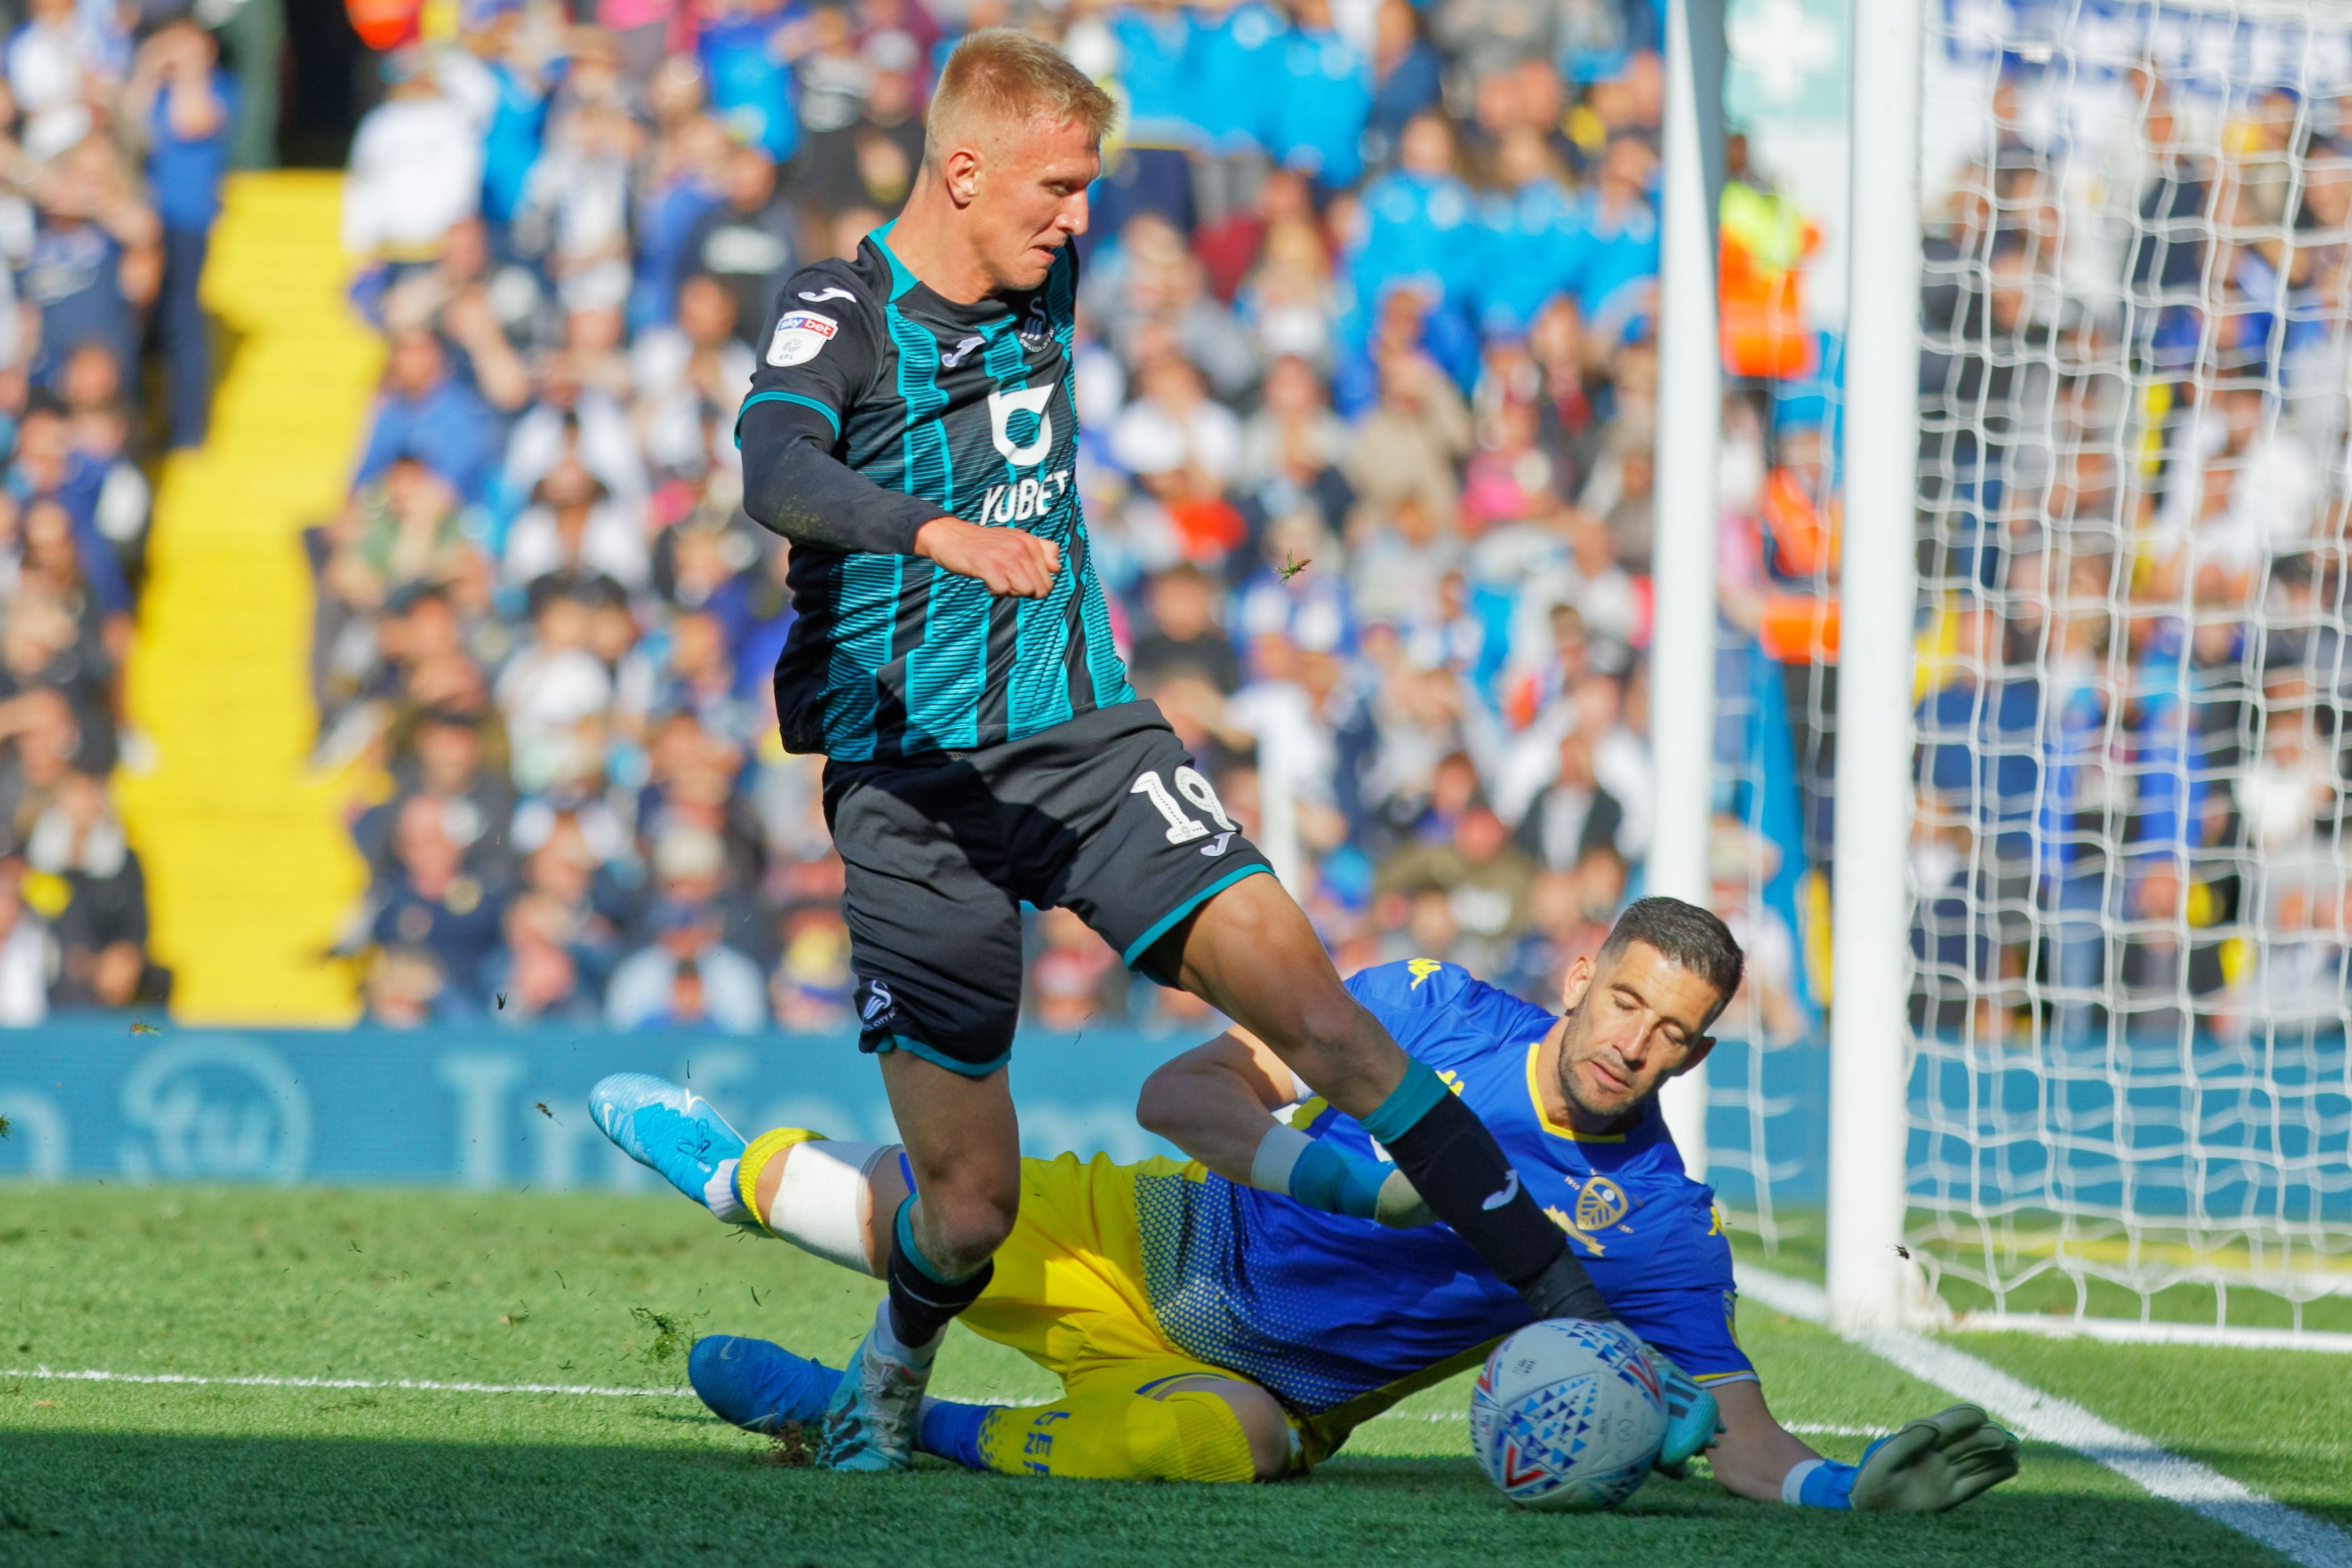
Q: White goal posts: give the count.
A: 2